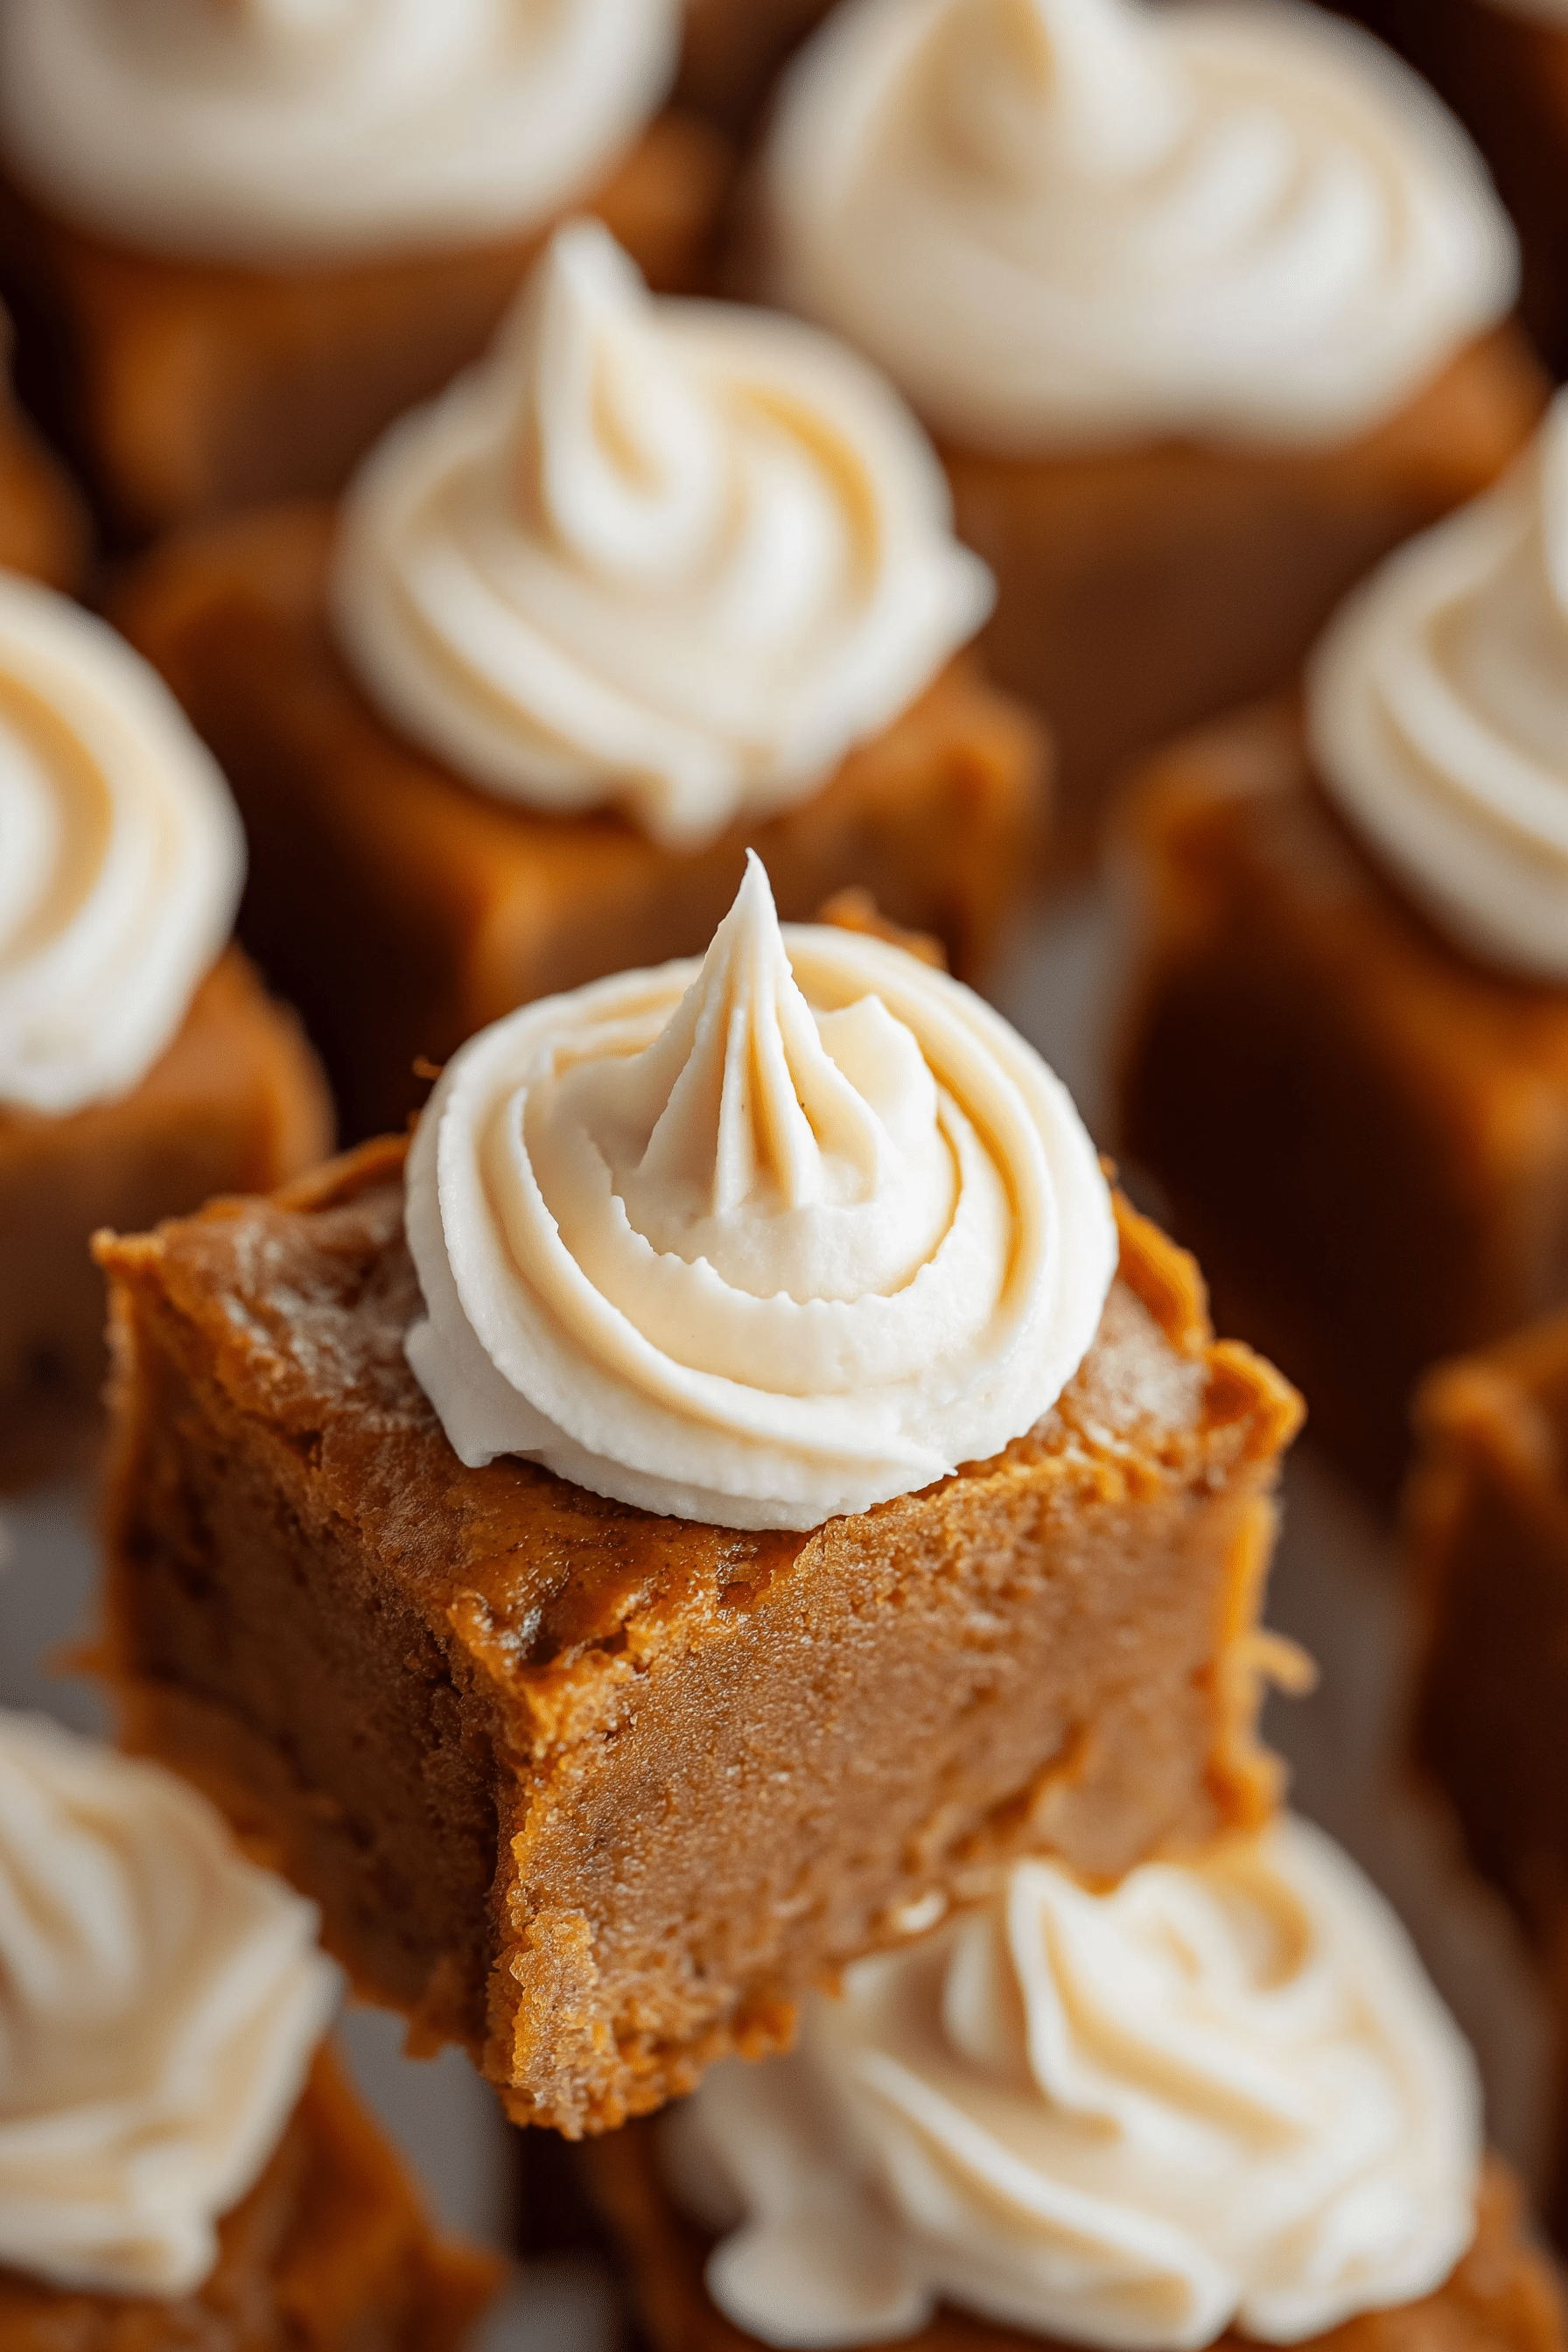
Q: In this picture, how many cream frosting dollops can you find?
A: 8